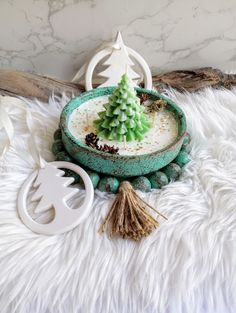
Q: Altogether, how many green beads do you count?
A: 12